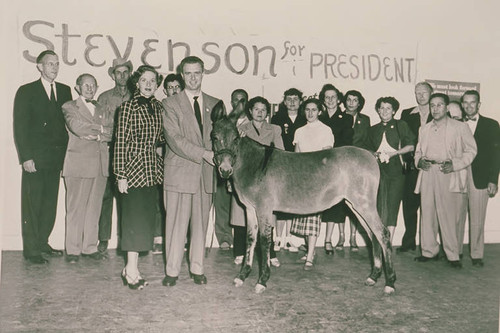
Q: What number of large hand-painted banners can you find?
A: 1